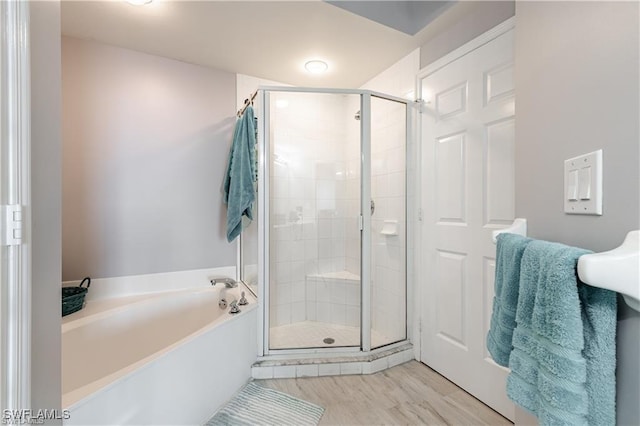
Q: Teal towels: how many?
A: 3